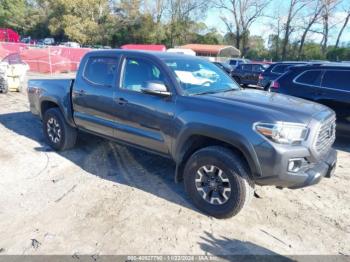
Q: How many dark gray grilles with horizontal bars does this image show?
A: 1